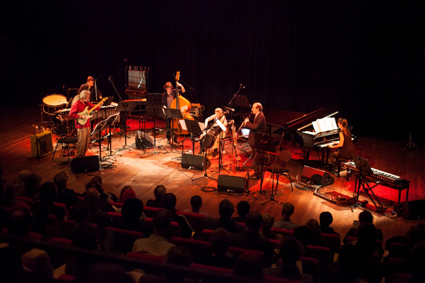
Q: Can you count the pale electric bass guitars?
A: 1